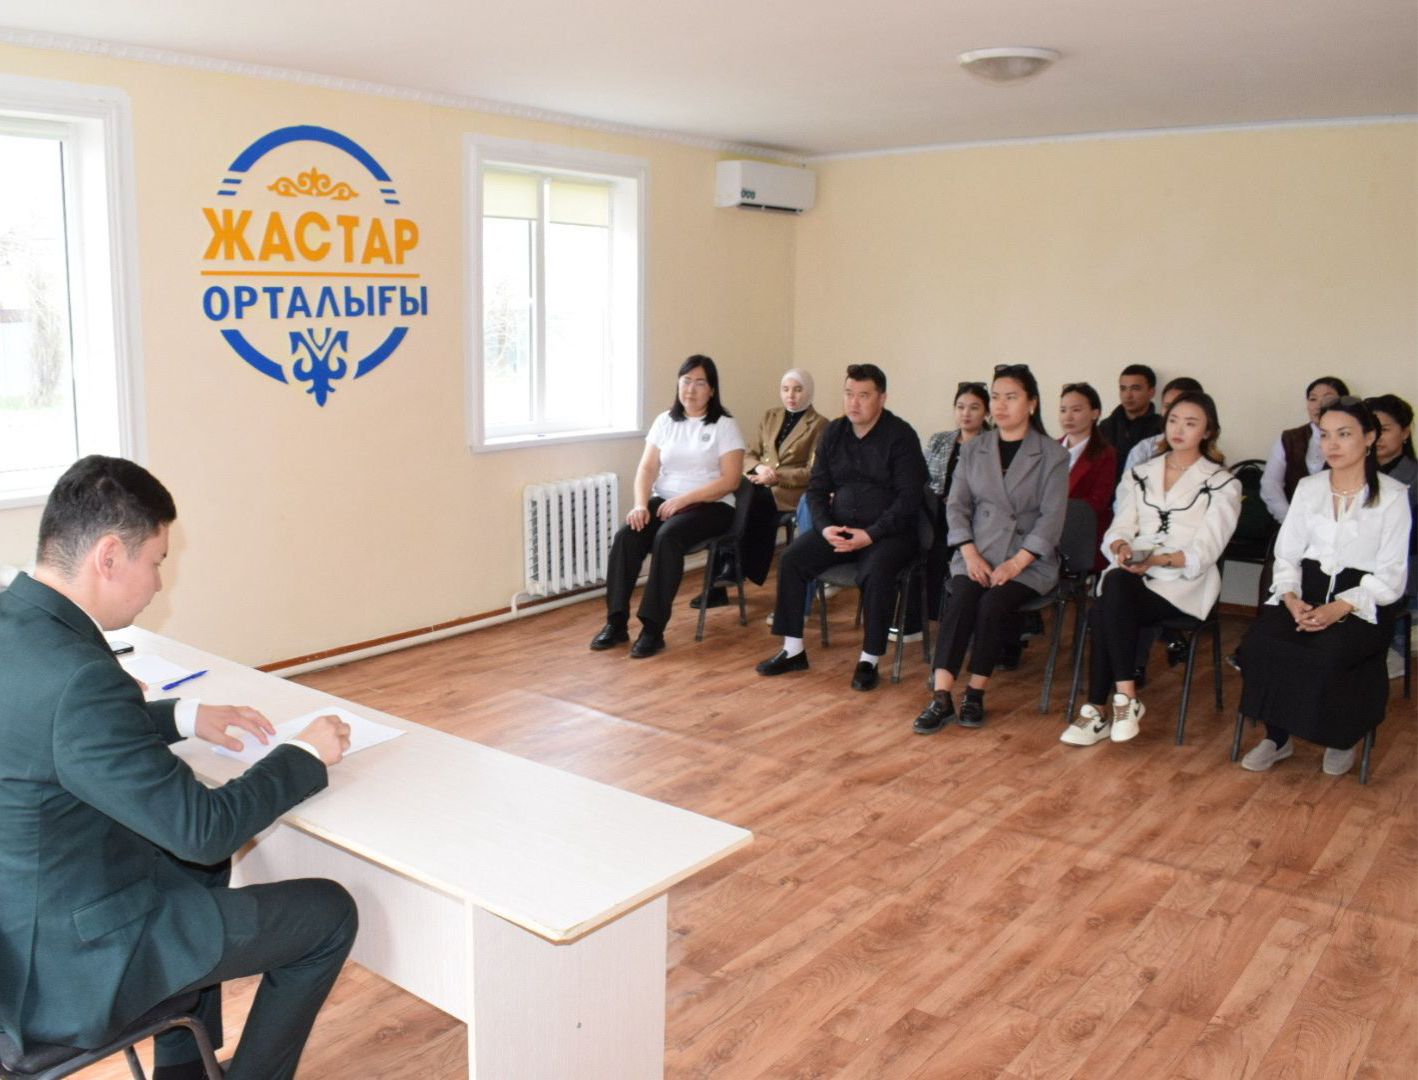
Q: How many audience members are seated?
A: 12